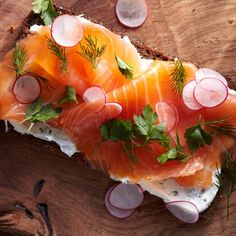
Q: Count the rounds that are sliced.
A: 12